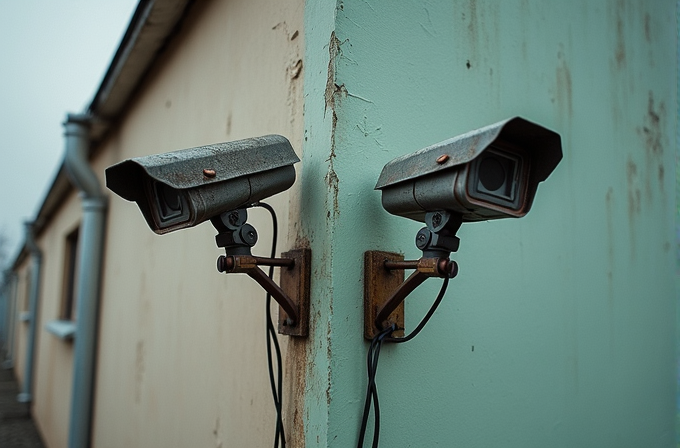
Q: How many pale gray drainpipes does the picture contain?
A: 2